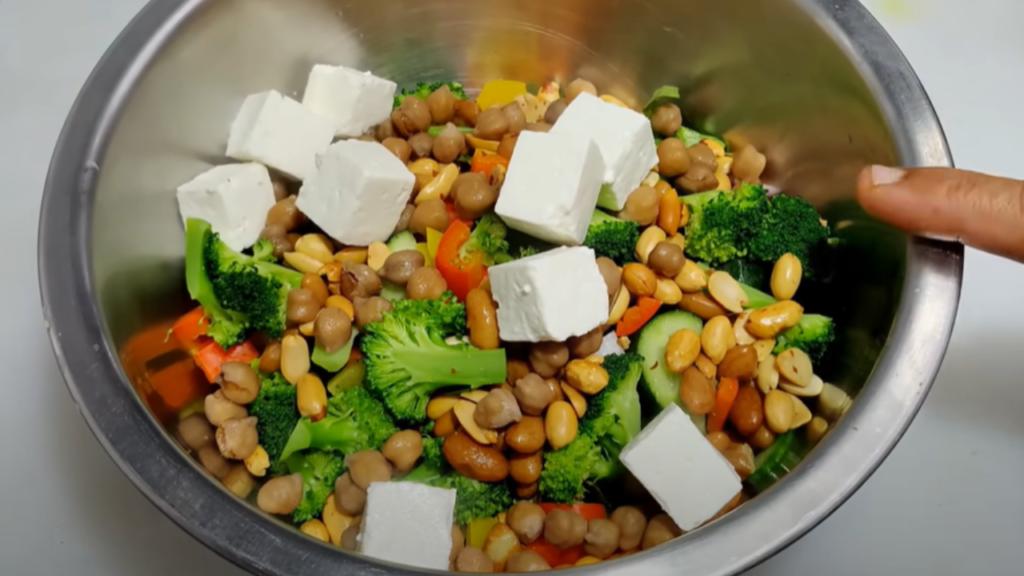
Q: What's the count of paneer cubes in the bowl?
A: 9